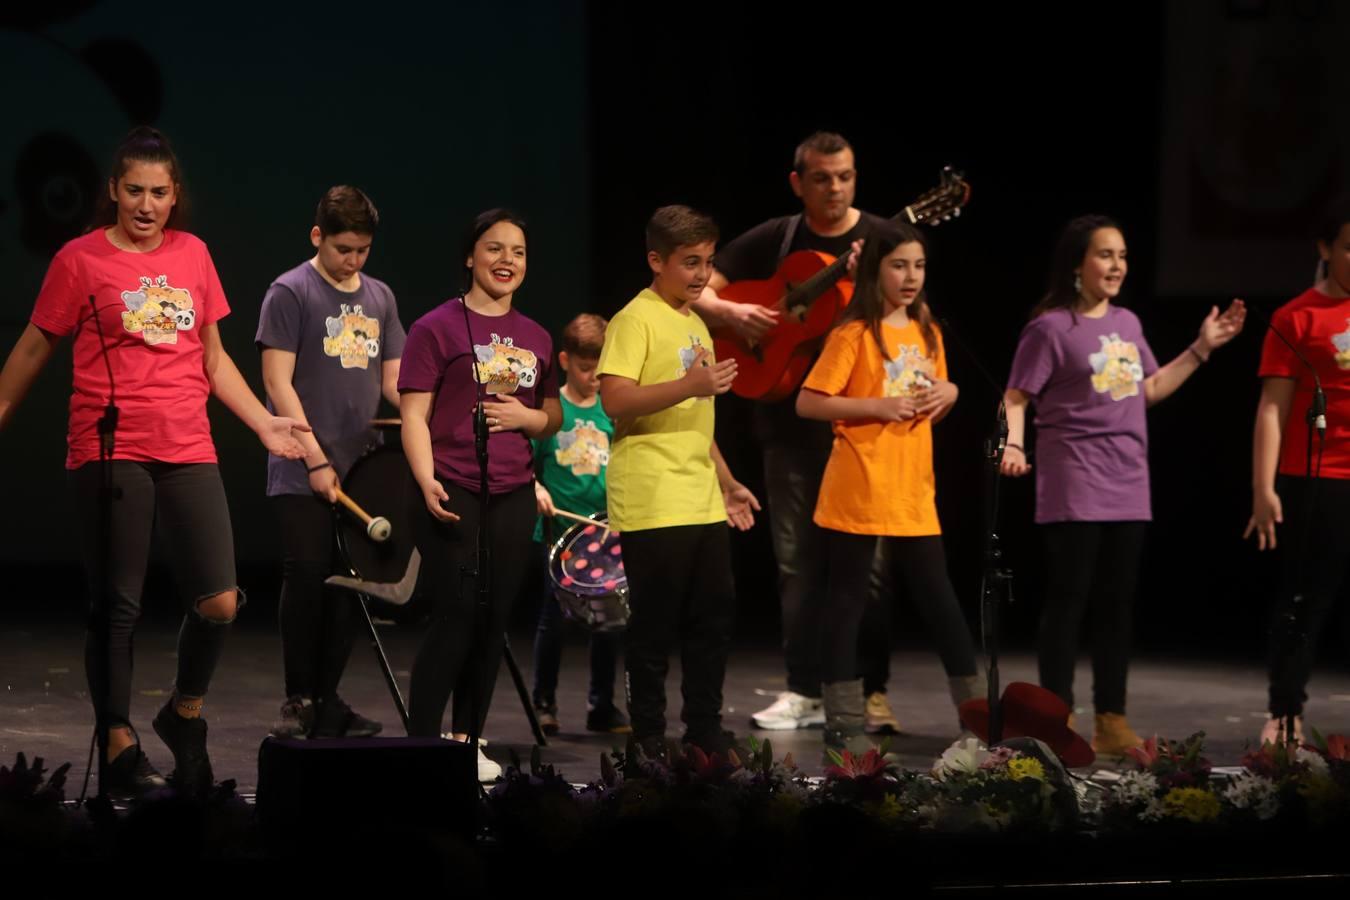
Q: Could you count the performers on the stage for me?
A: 9